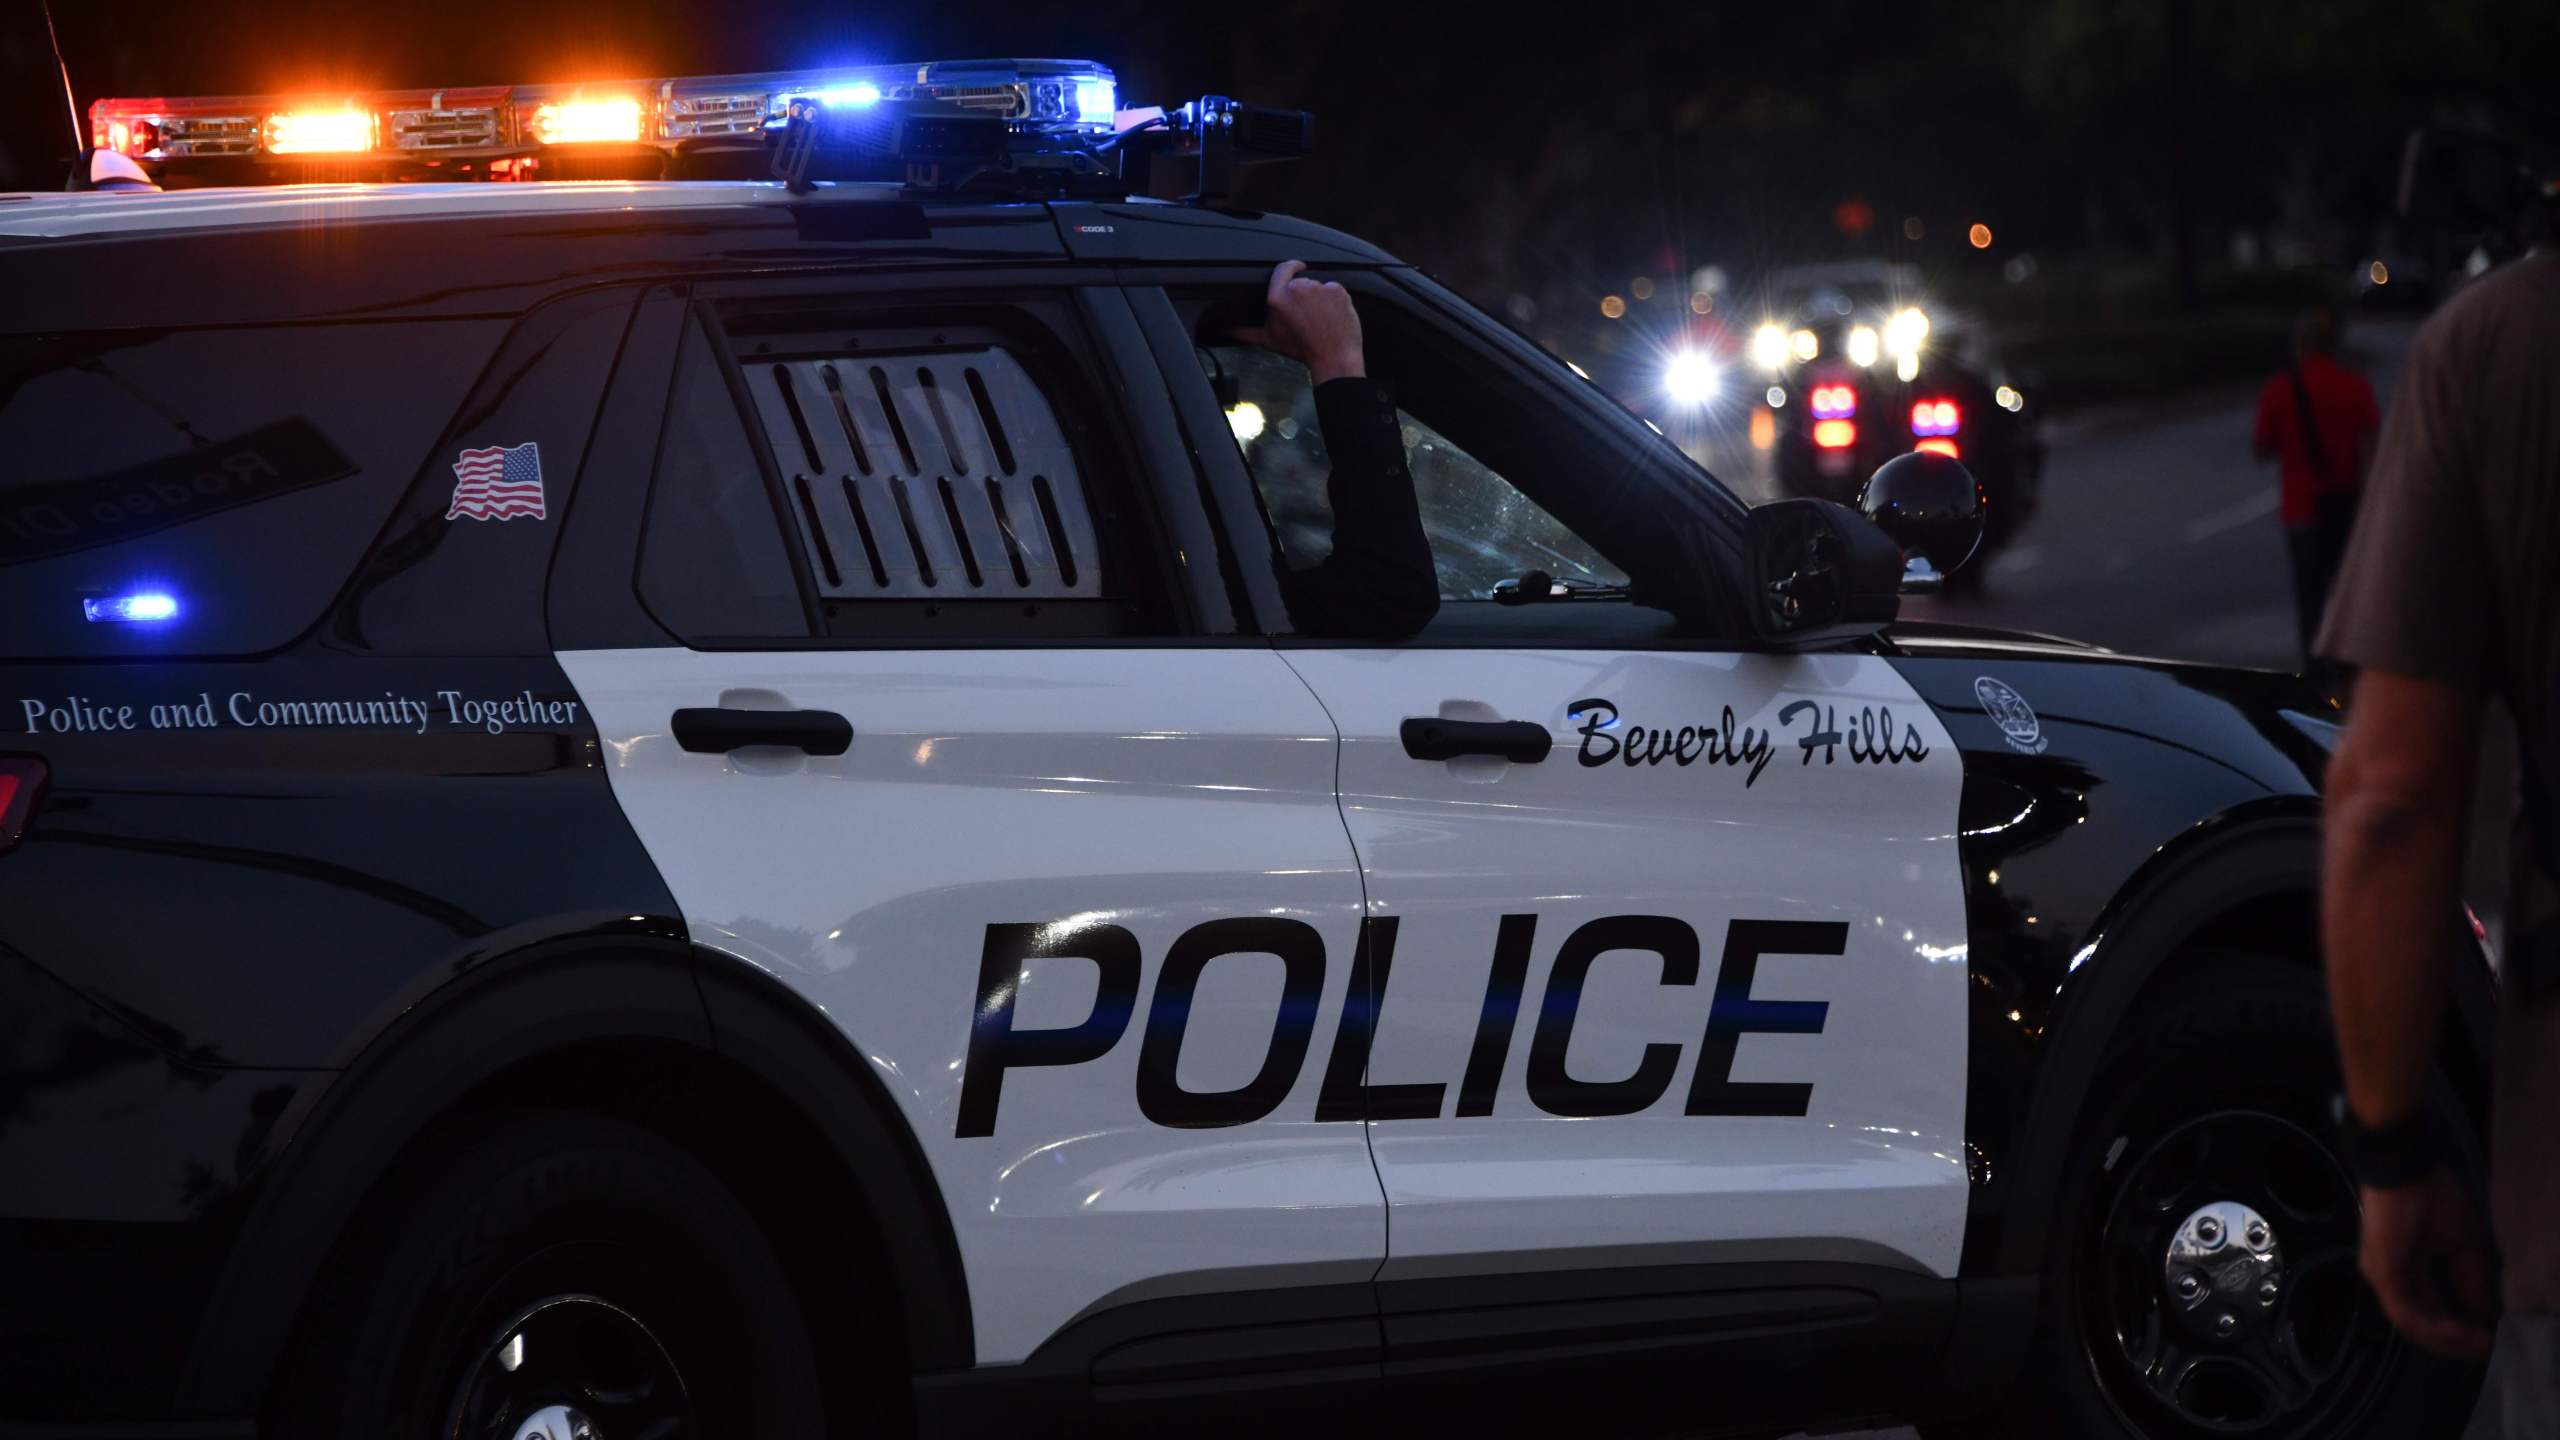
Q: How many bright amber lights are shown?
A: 2